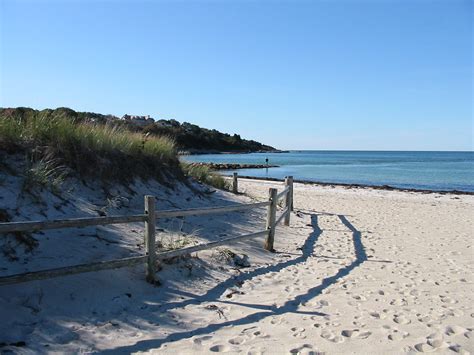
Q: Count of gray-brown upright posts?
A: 5